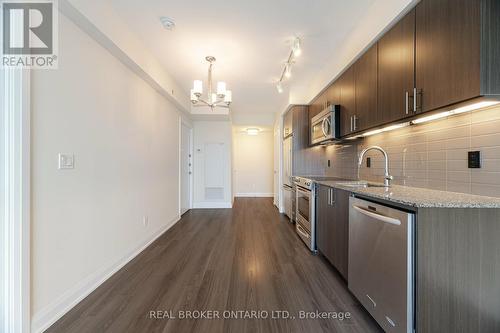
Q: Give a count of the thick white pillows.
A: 0